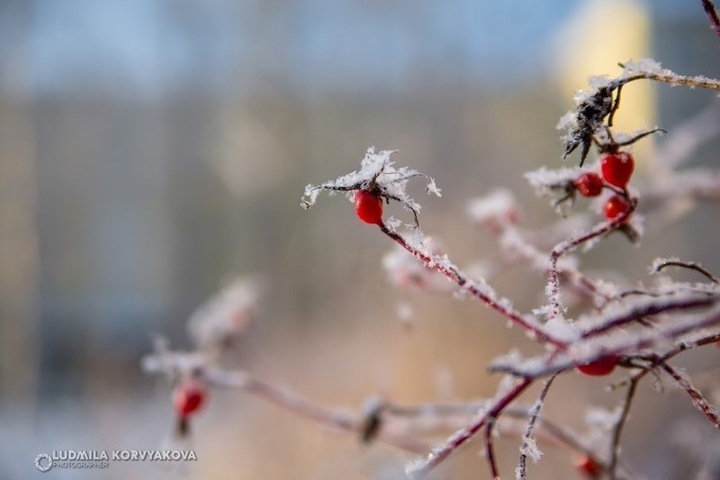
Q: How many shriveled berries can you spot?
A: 1